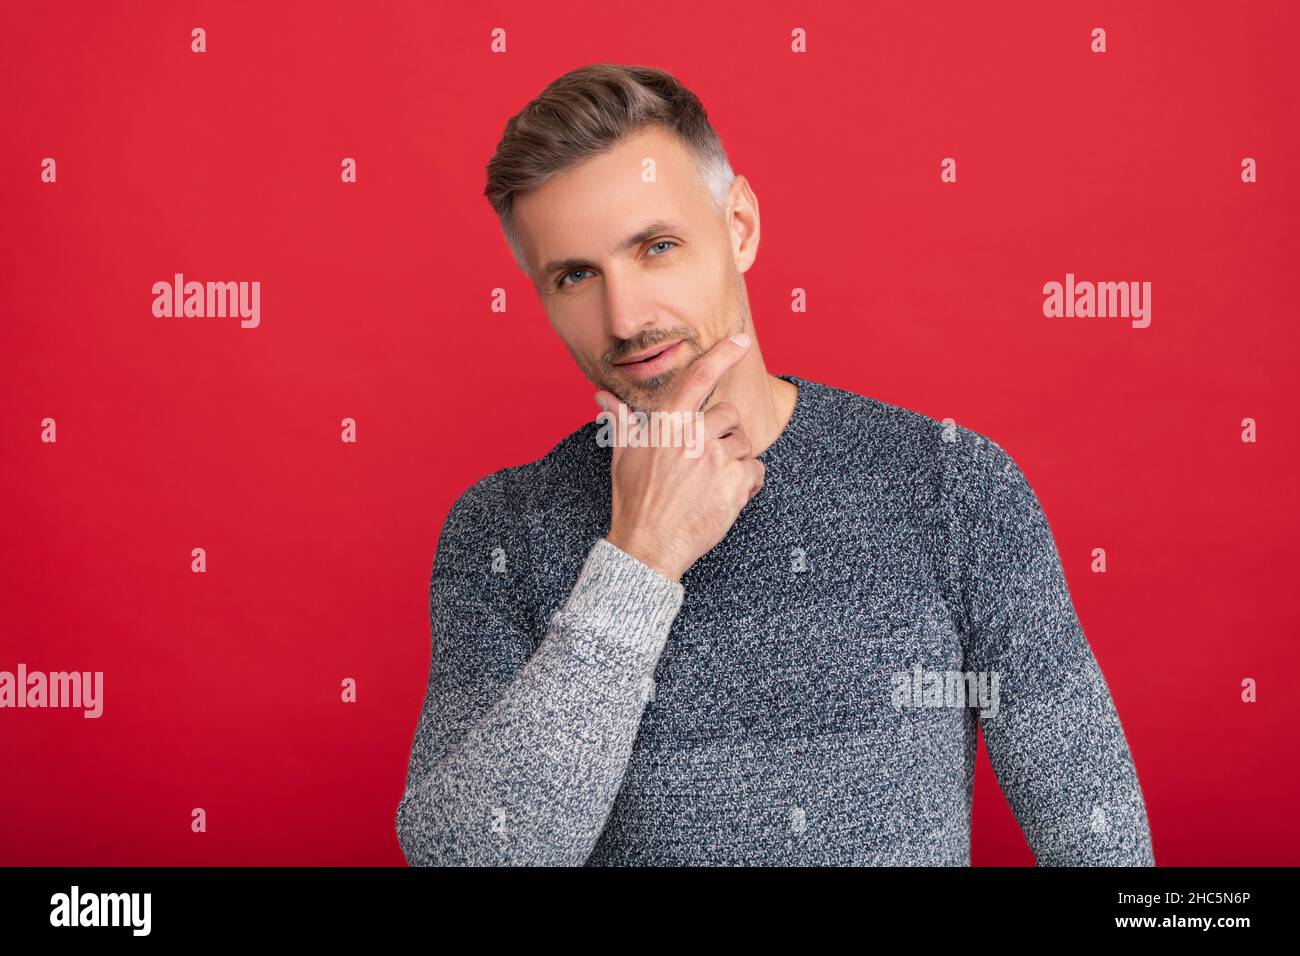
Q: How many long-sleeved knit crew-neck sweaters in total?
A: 1